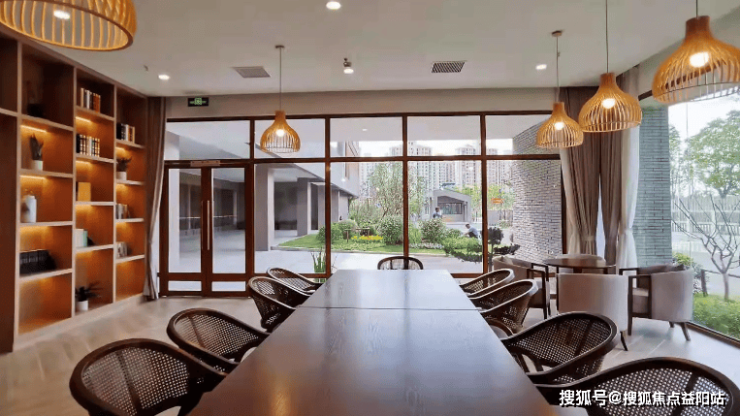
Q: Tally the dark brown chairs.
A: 9